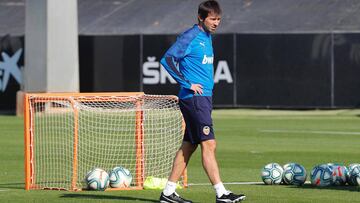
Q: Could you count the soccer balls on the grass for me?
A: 7